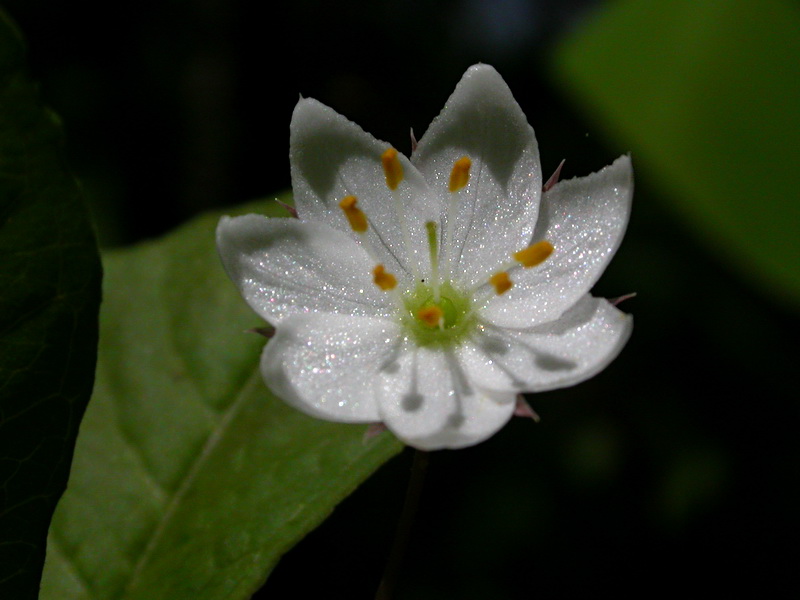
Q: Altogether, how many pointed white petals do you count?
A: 7